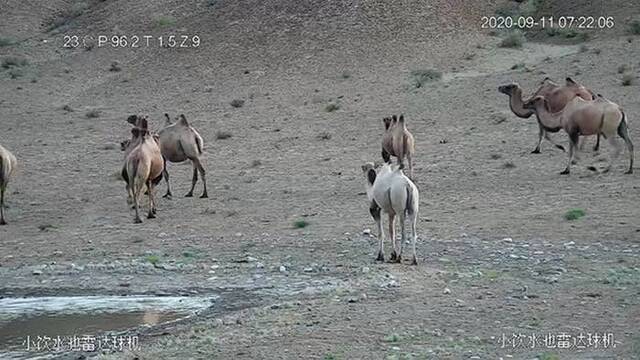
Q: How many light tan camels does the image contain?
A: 1